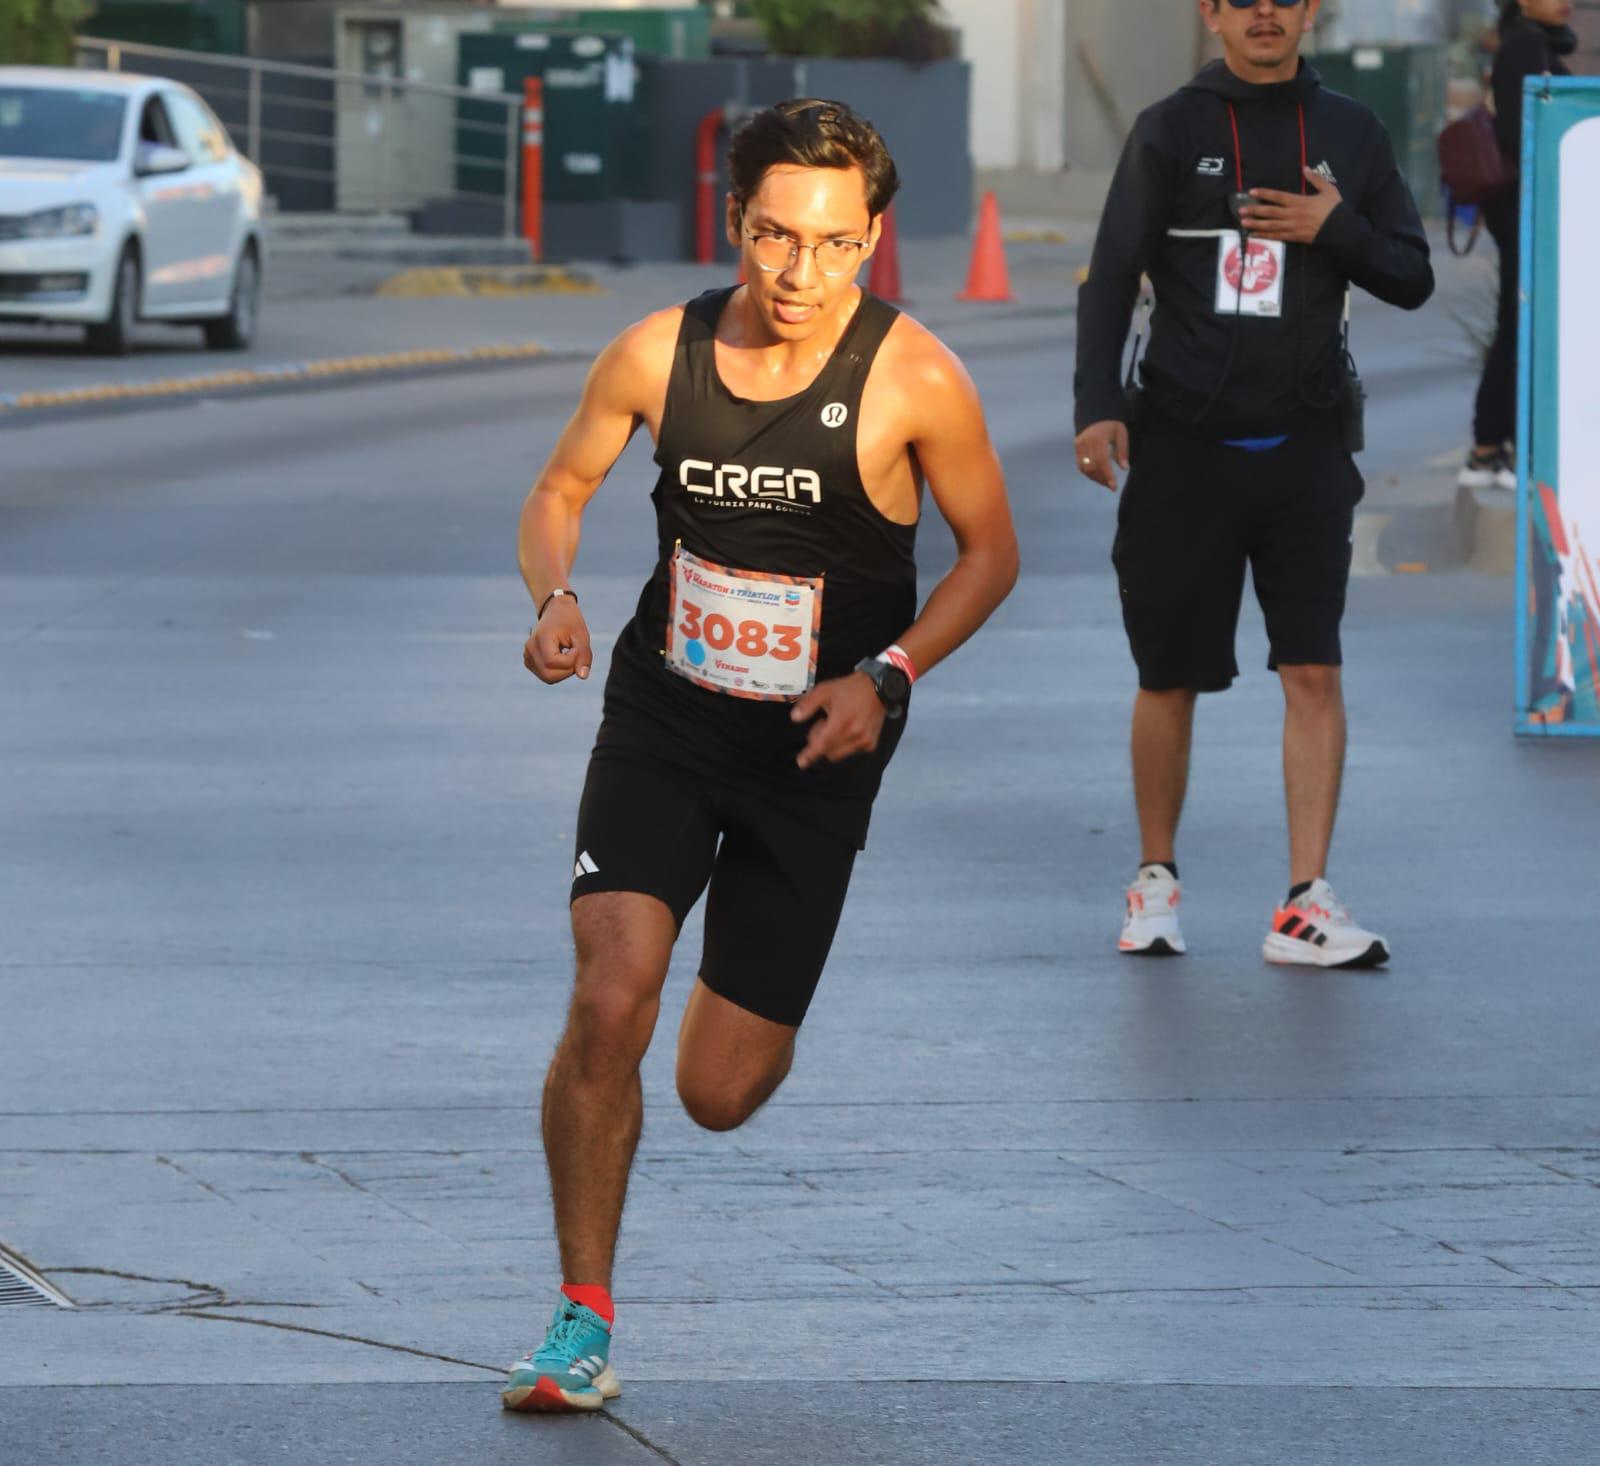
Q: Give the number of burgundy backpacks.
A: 1